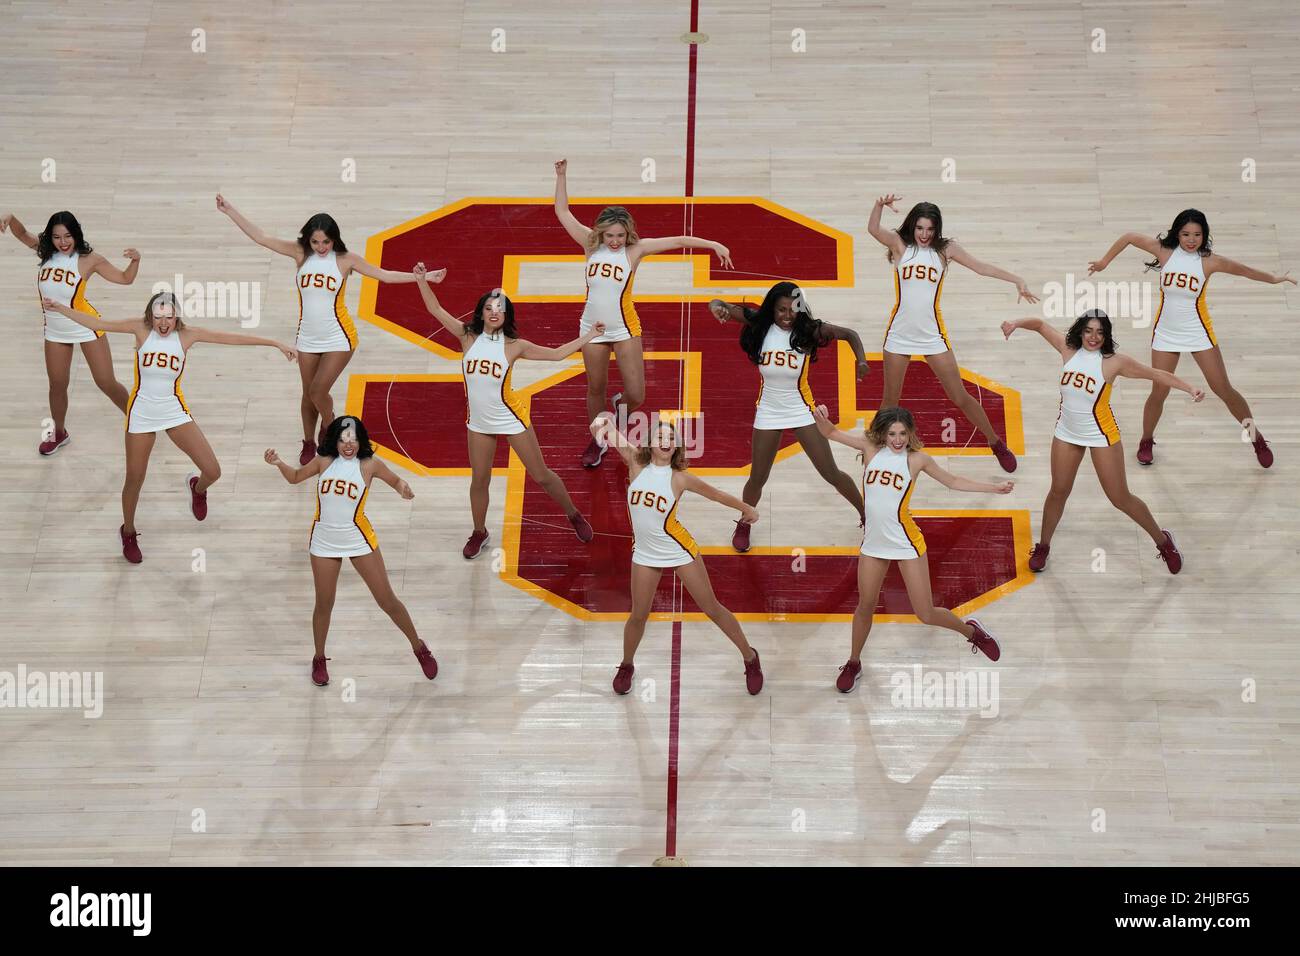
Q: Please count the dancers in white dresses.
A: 12